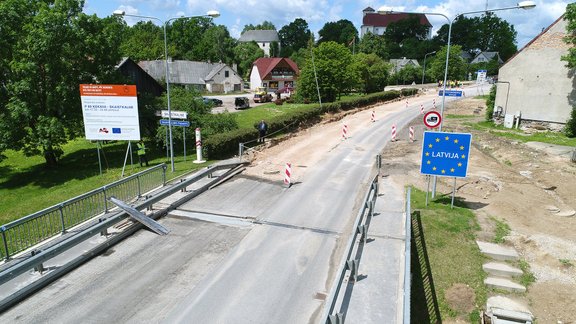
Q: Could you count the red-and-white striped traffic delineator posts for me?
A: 8